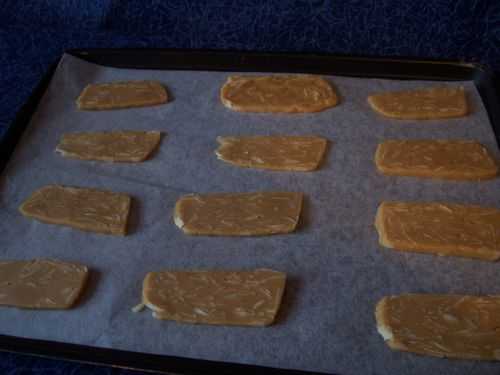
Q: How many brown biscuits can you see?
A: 12